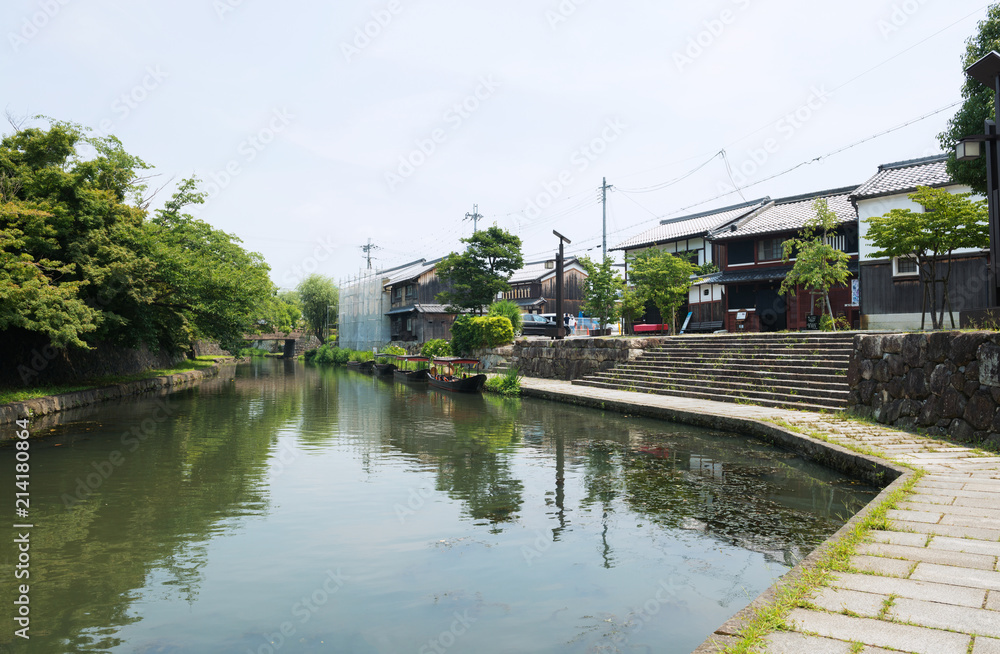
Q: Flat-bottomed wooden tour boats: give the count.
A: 4